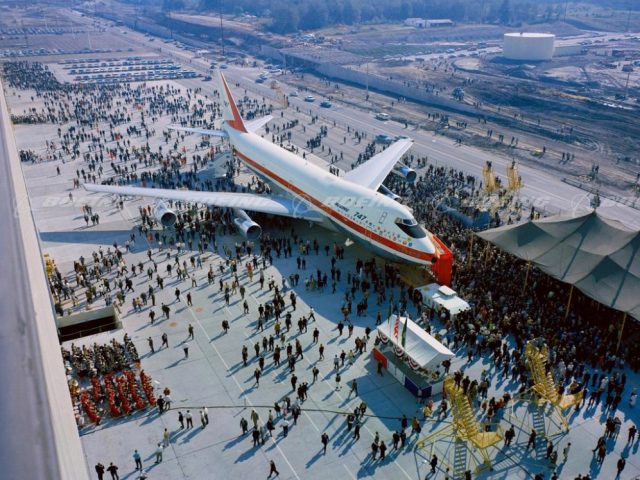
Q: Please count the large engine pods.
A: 4